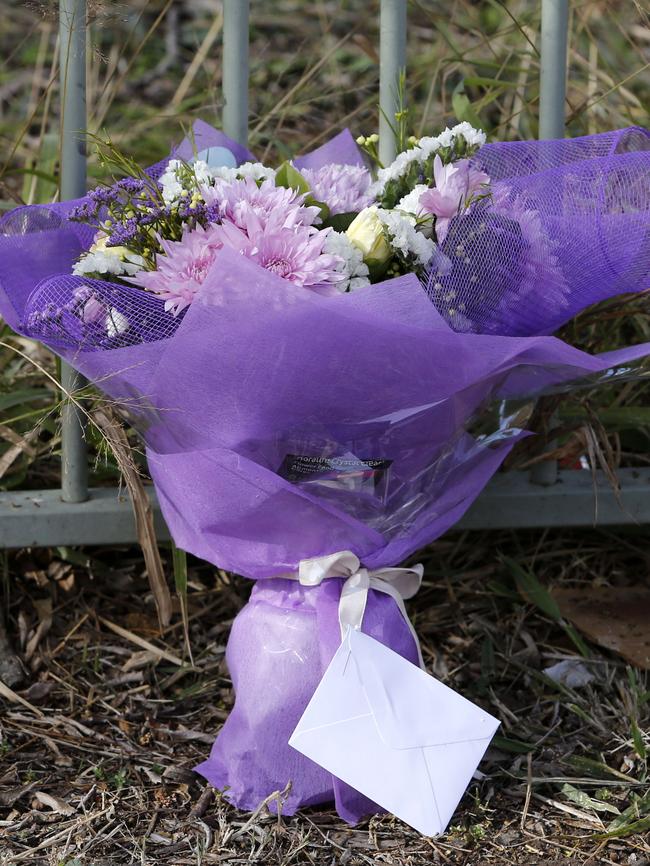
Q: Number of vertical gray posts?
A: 4